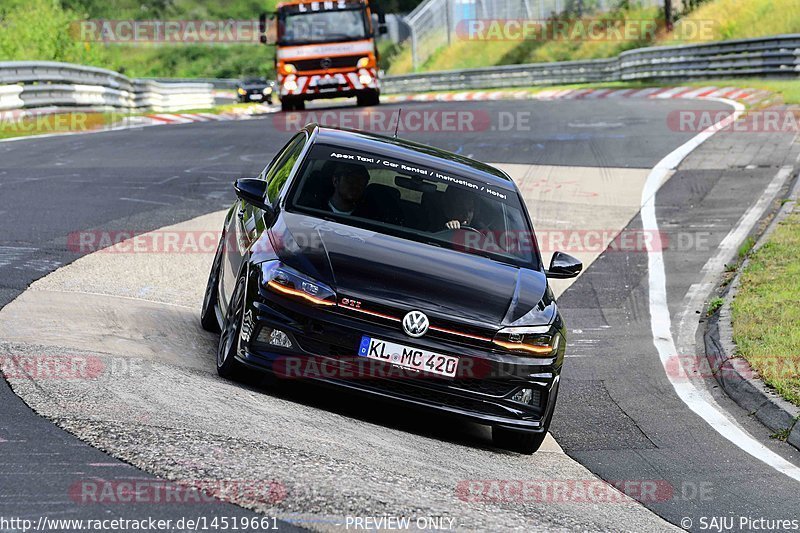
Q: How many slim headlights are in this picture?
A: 2